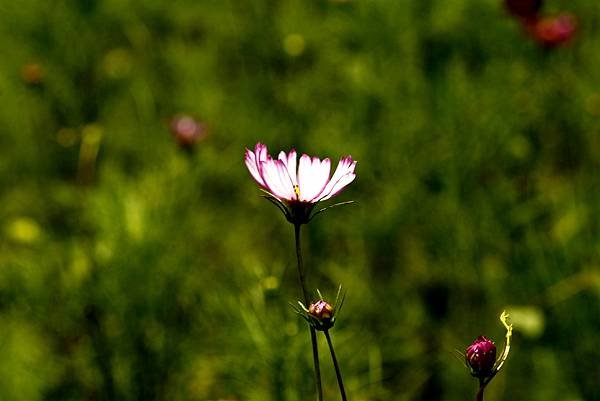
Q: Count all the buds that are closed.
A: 2